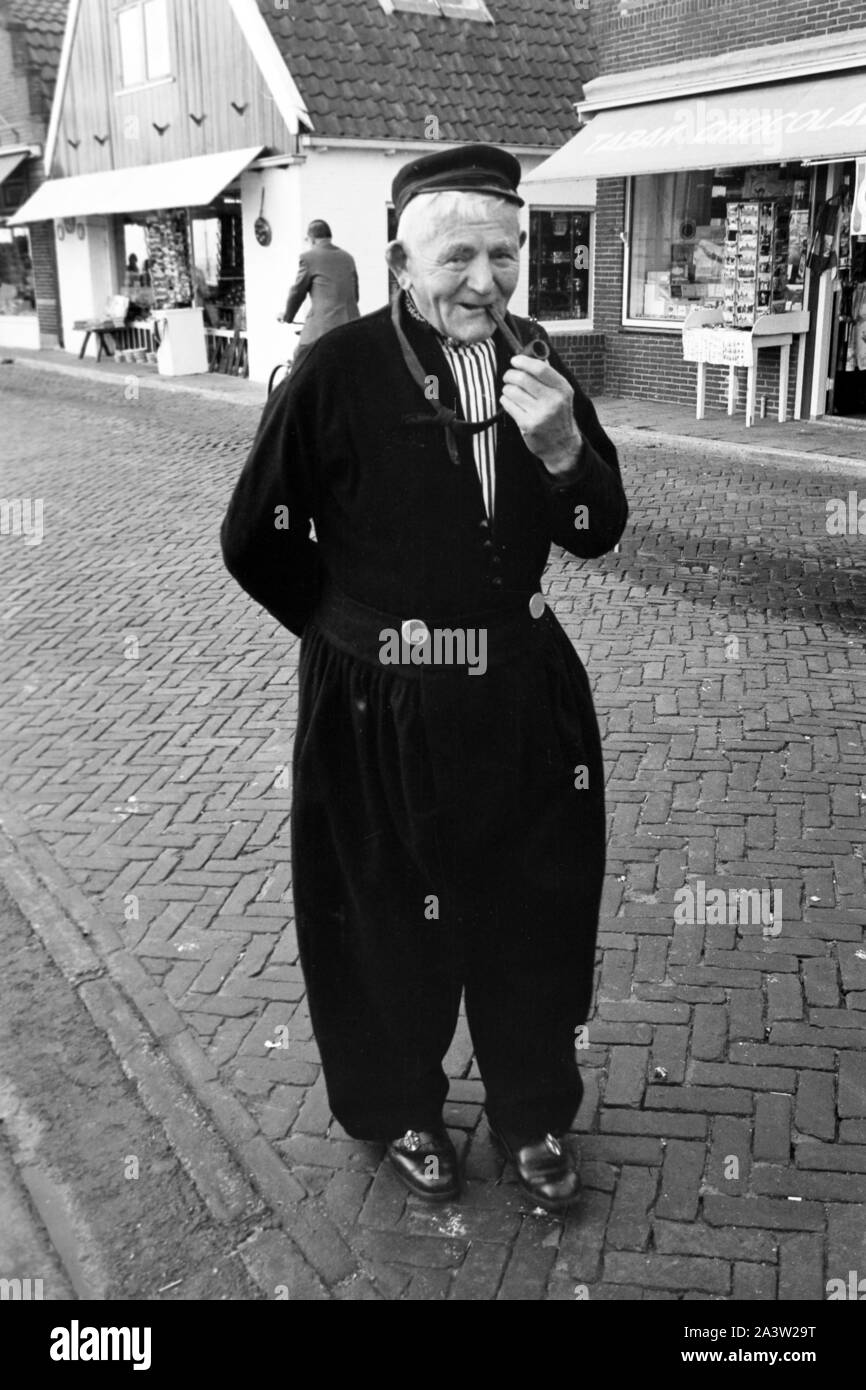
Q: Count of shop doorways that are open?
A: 1